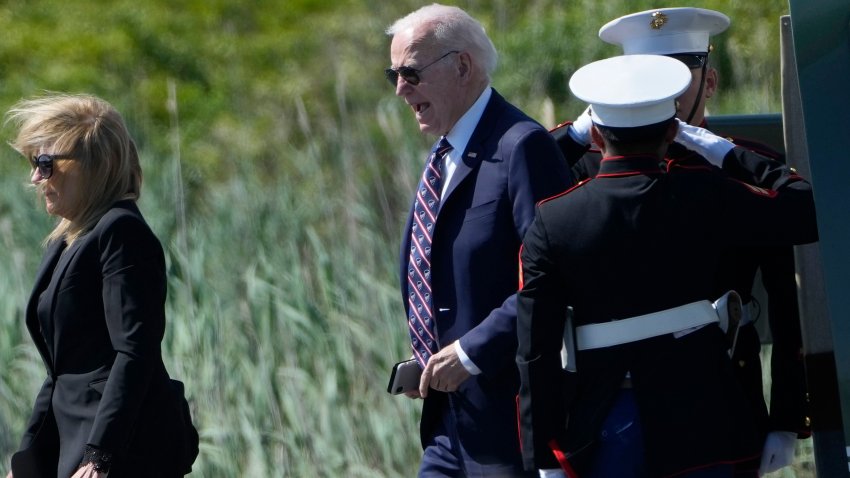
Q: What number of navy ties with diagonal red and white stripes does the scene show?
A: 1